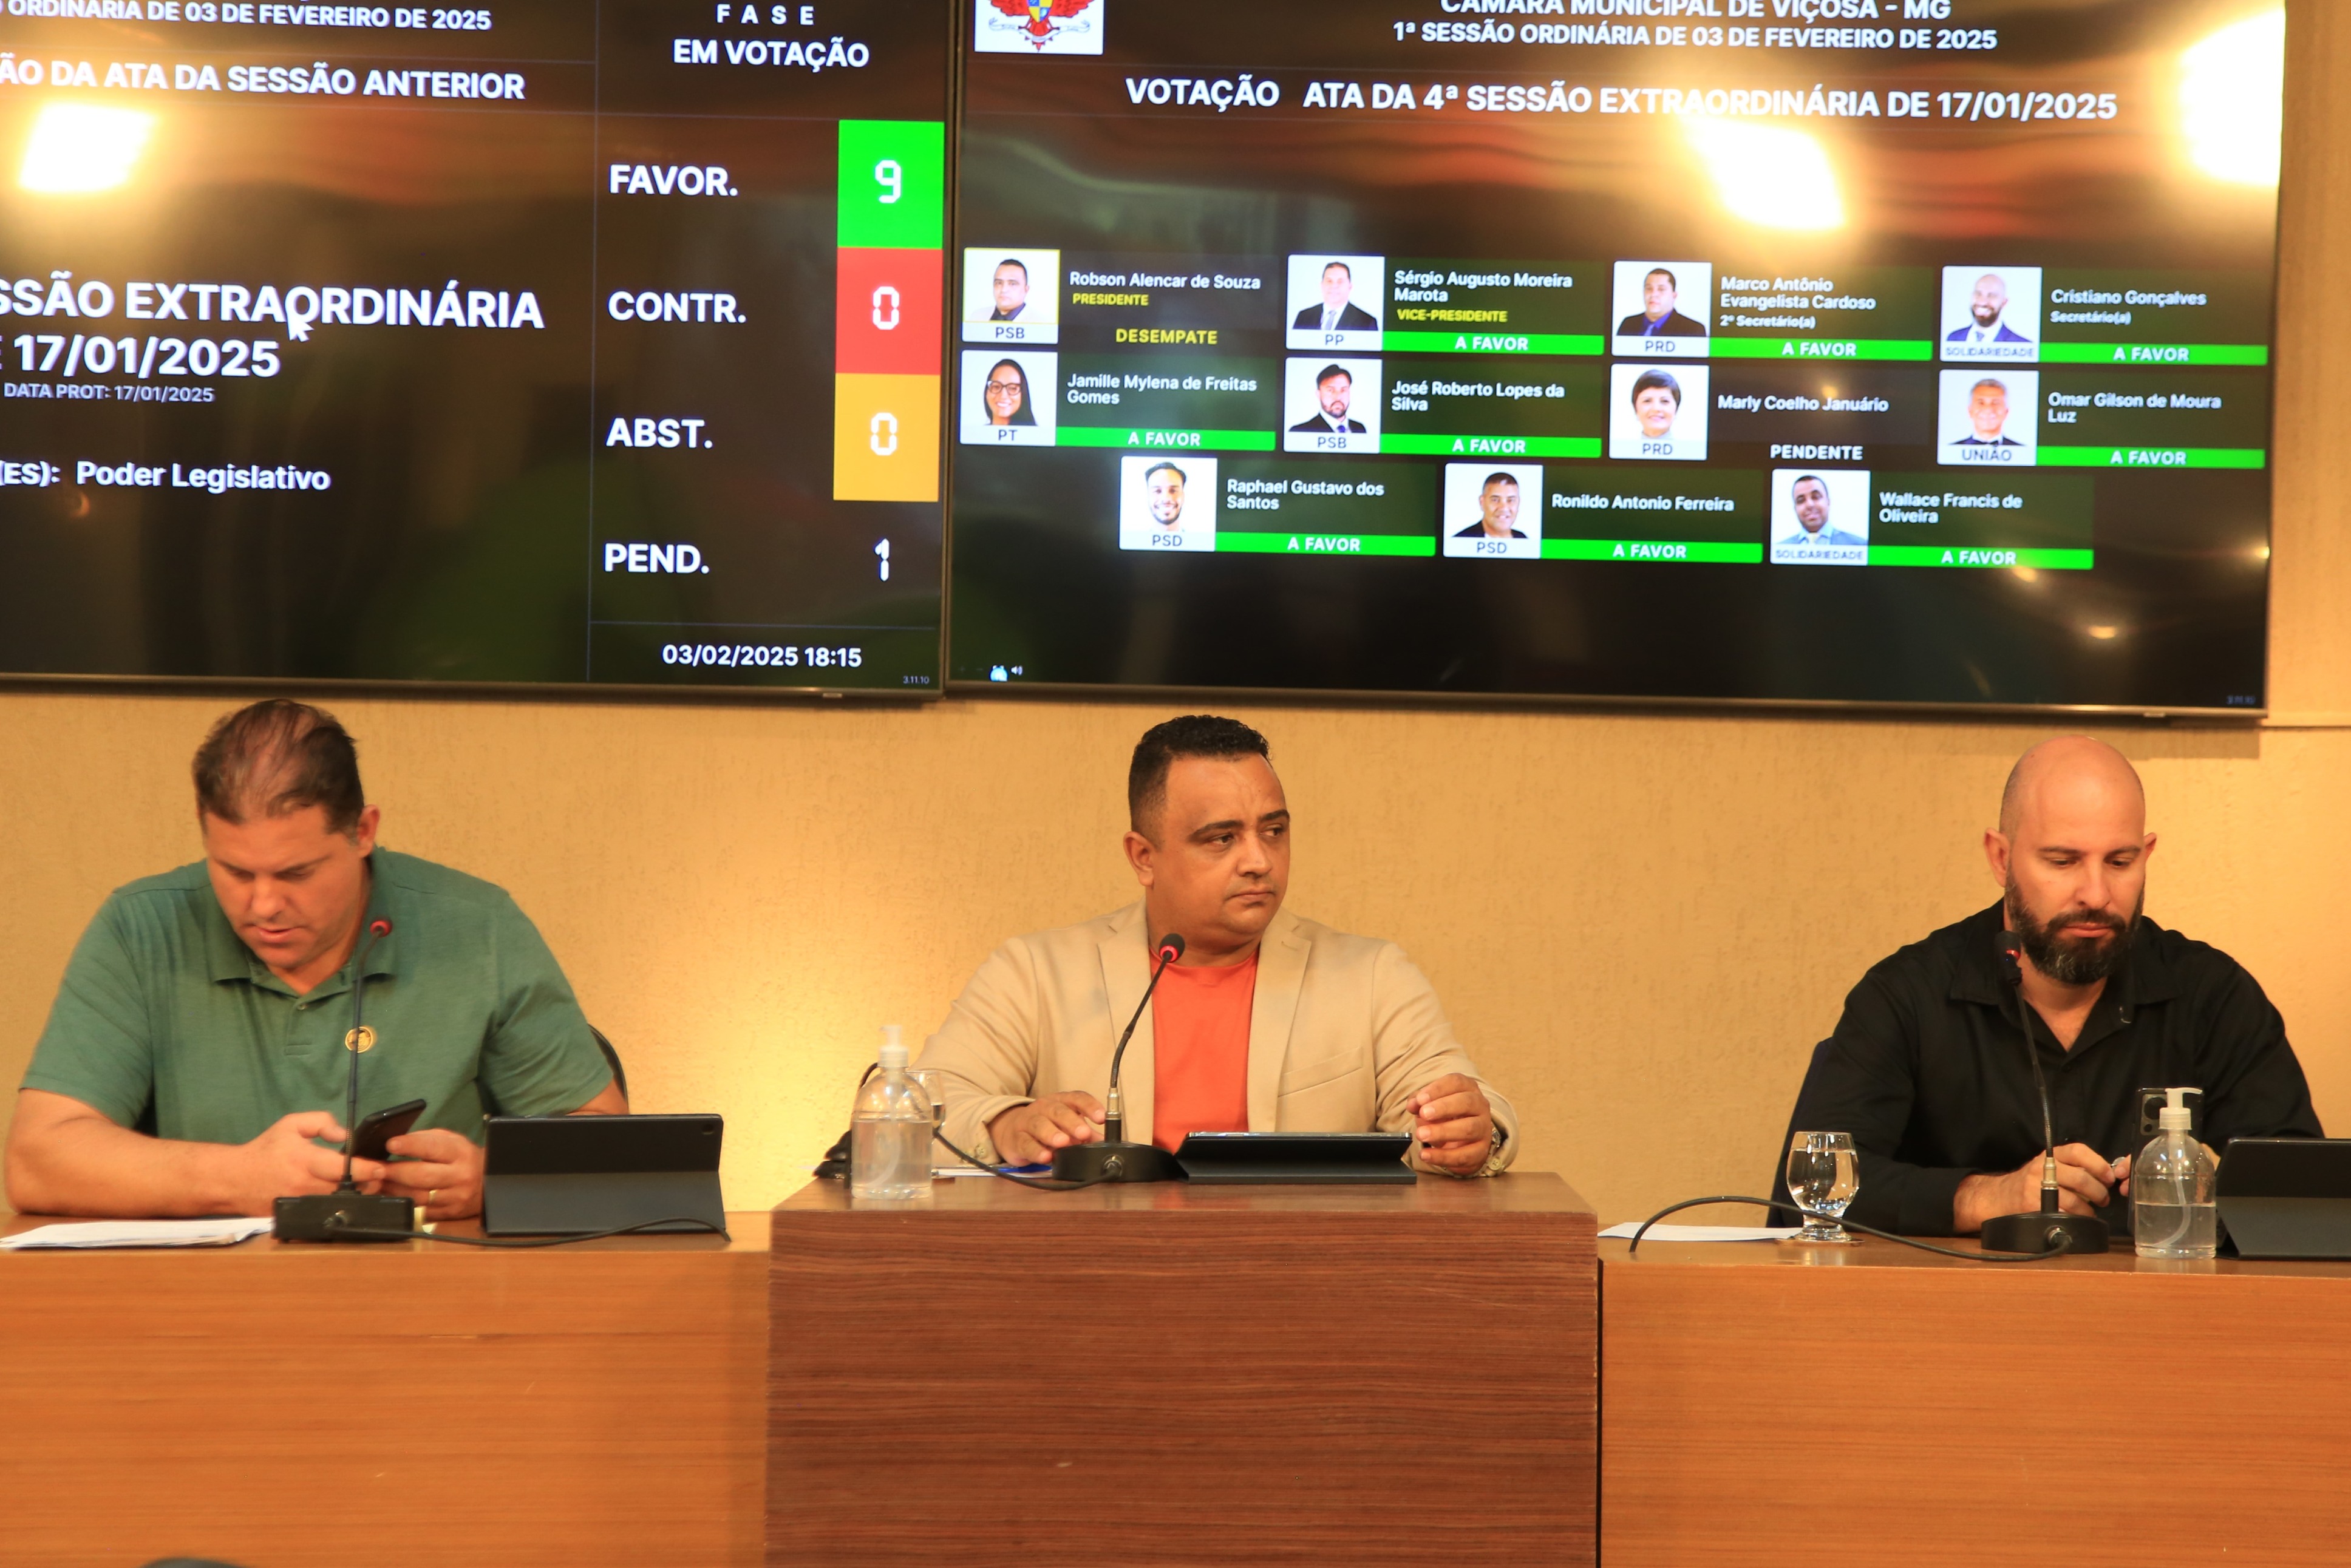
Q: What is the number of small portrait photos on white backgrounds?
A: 11